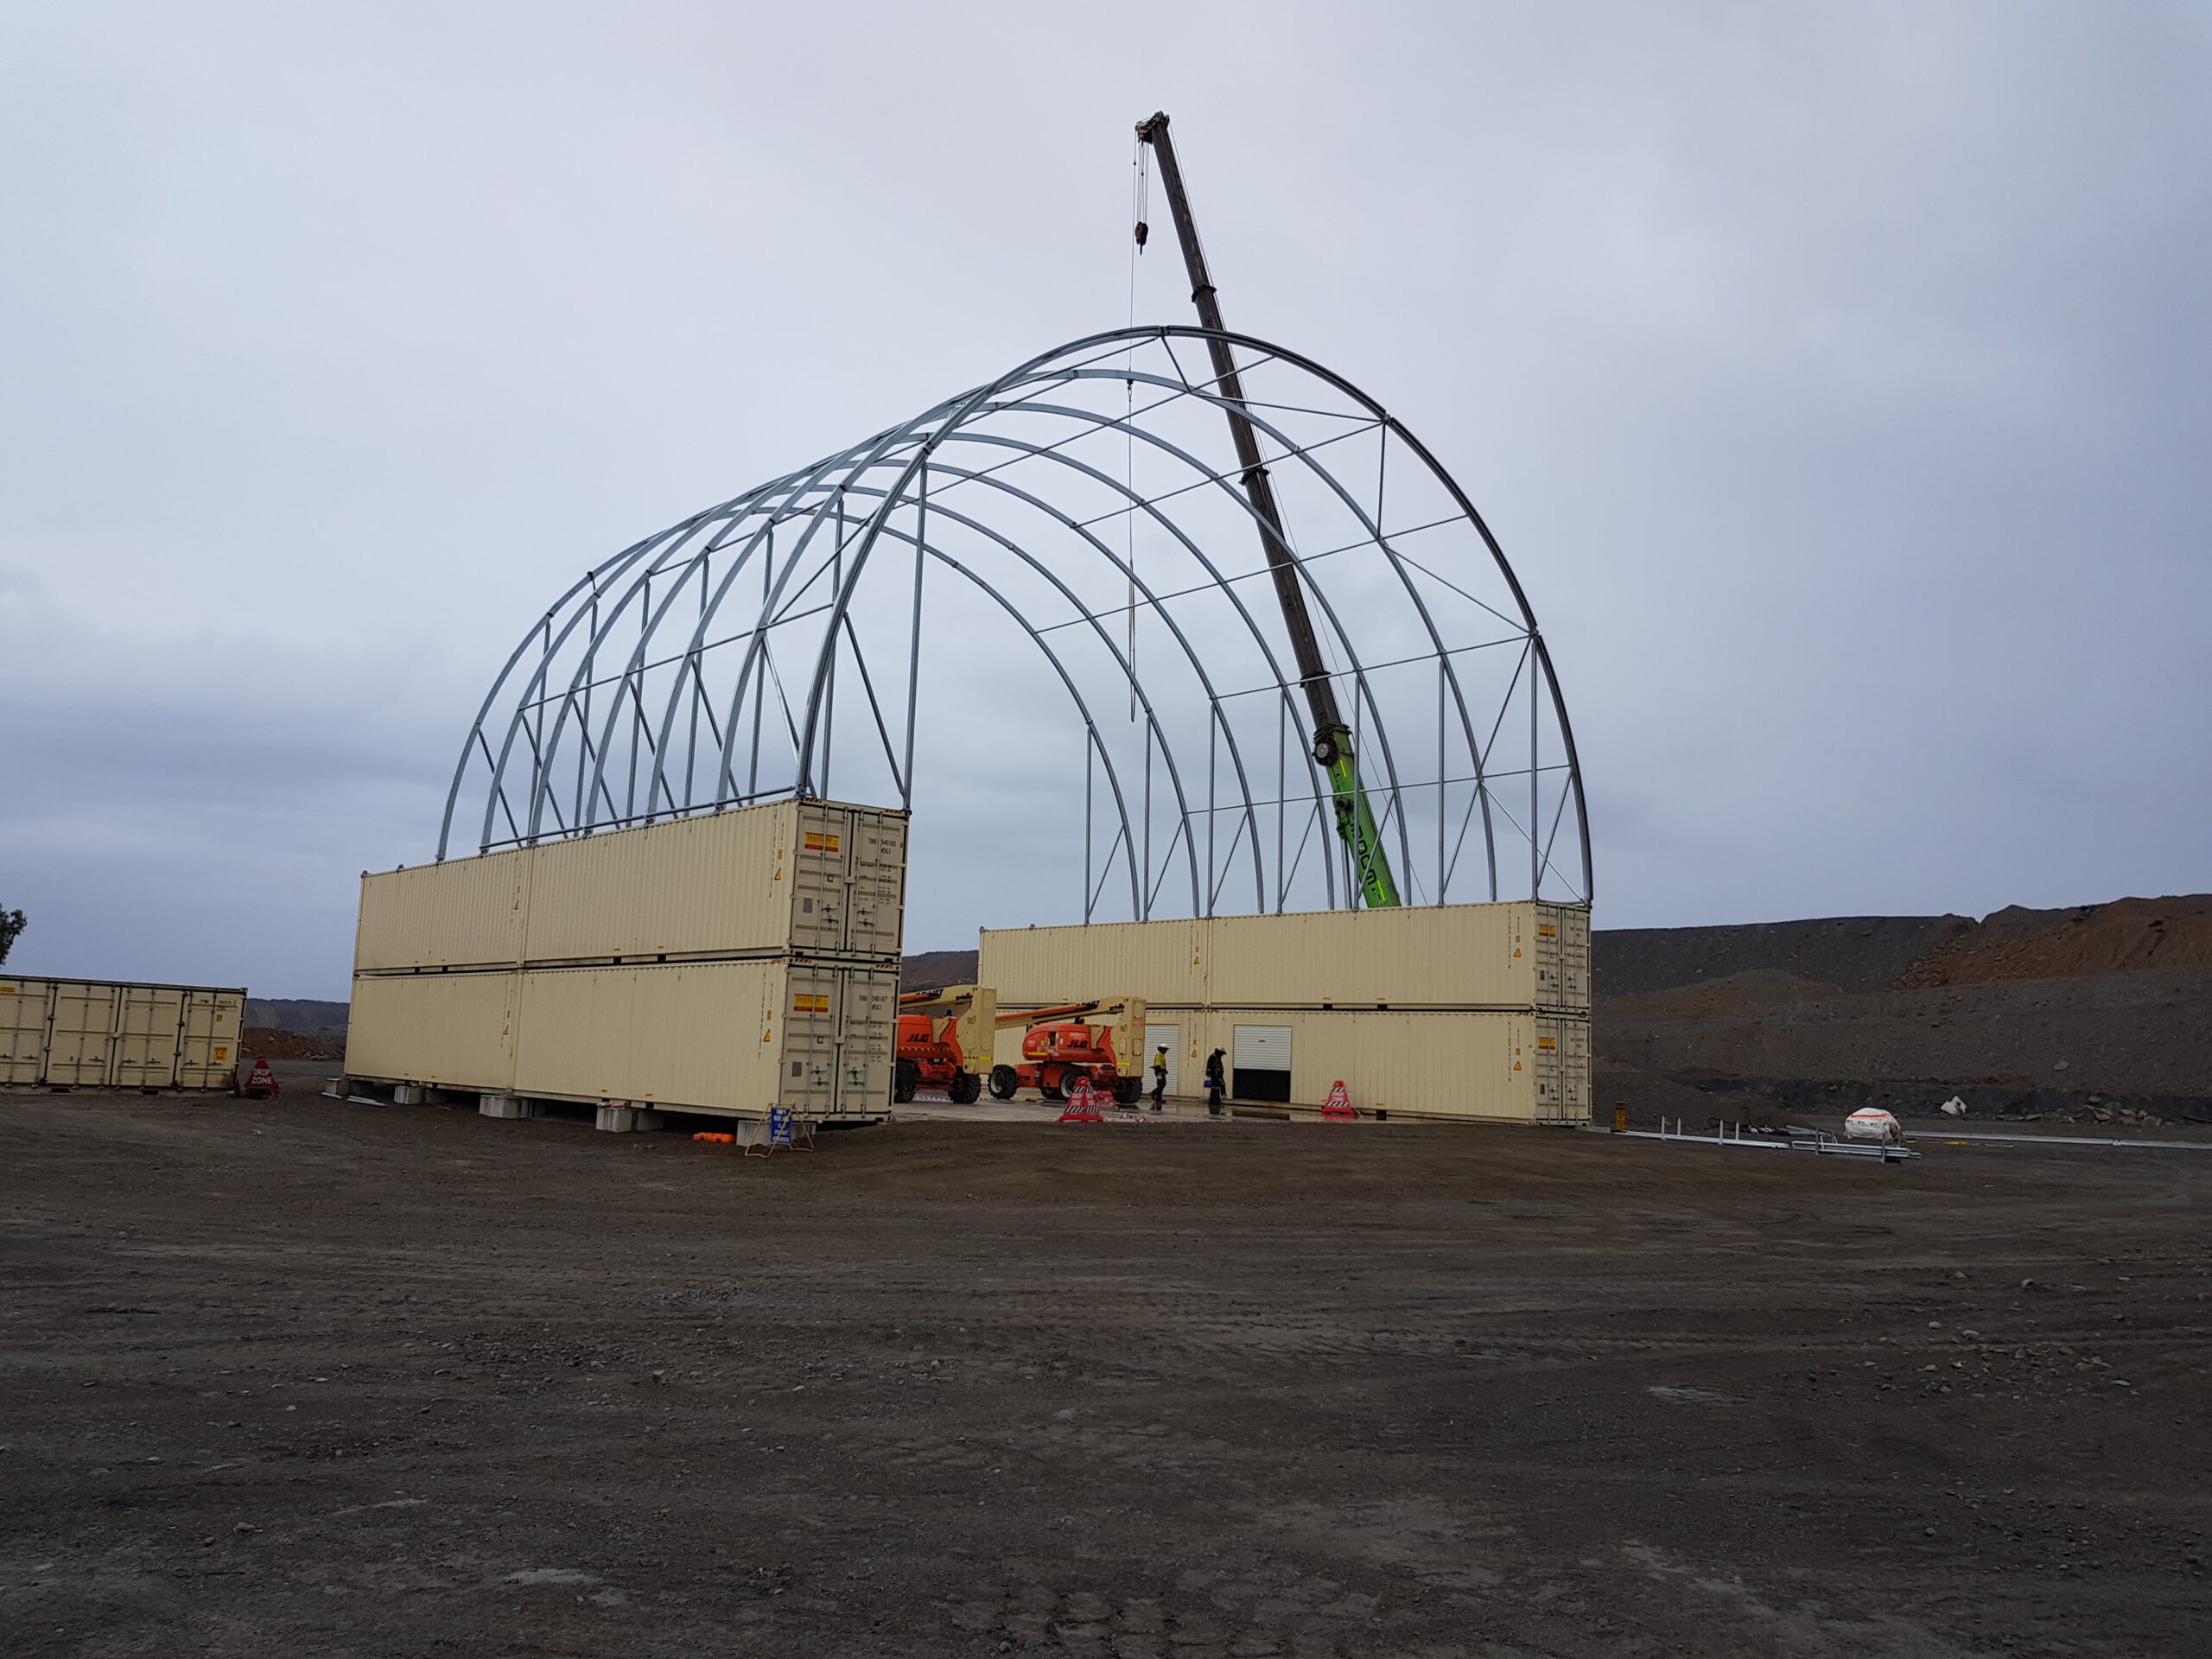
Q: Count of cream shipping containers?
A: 9